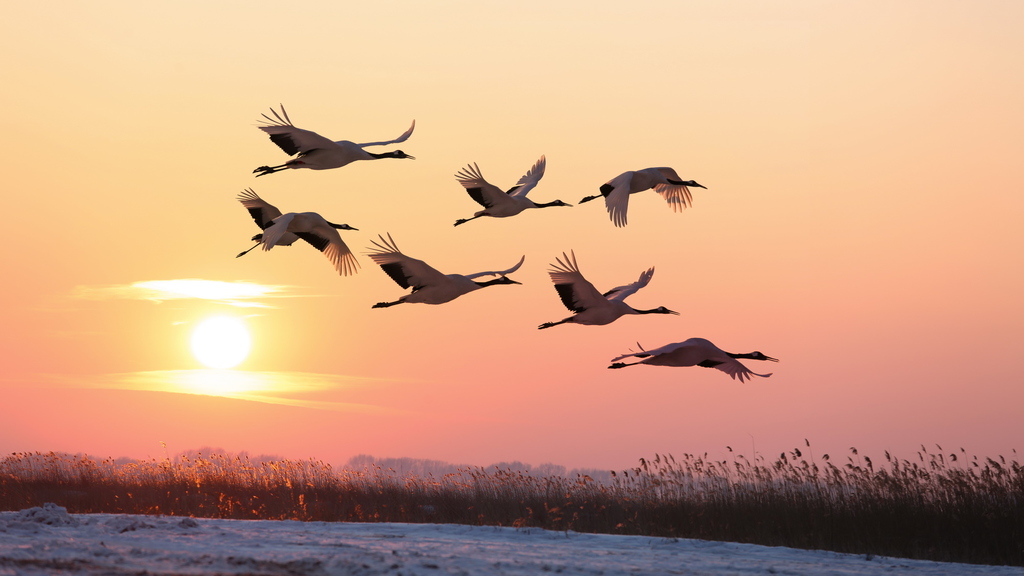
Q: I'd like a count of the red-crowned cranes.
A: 7